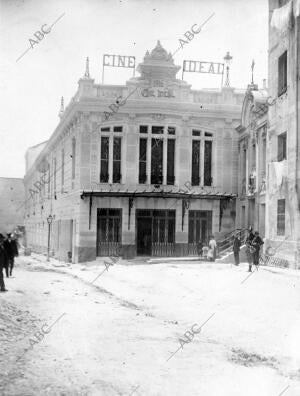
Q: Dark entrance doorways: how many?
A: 3